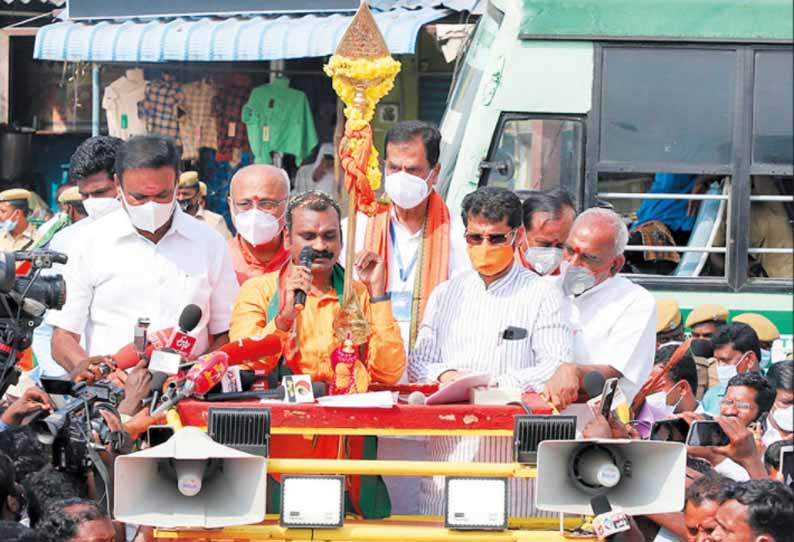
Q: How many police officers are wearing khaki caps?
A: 7